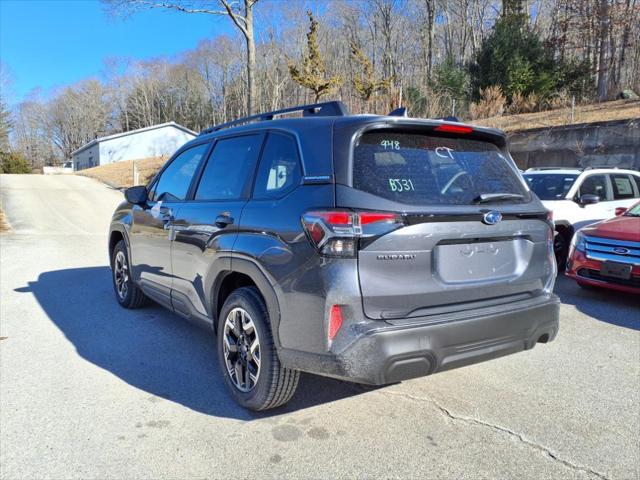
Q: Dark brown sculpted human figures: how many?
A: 0